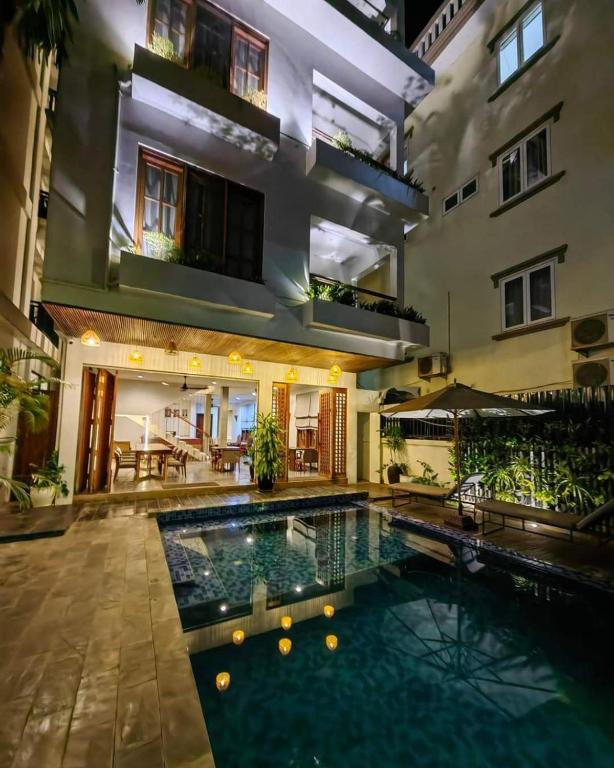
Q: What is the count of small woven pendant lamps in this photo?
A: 9